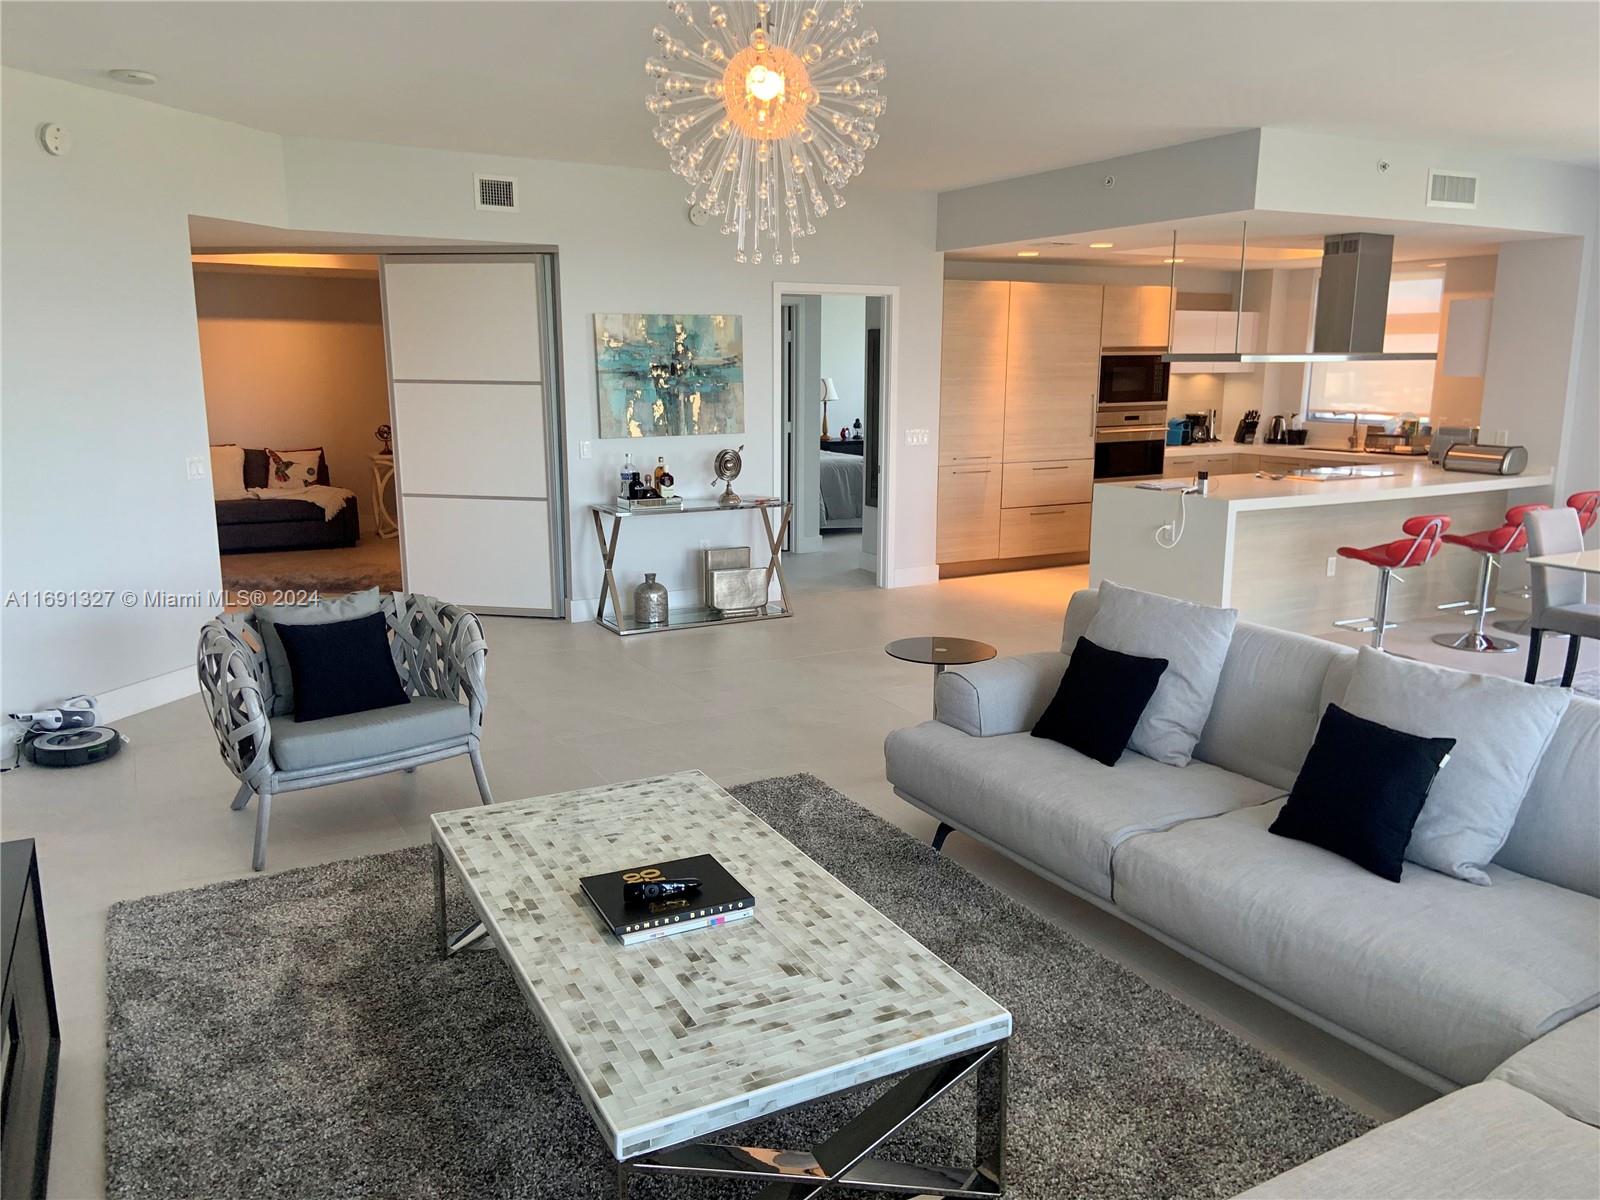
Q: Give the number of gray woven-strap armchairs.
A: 1